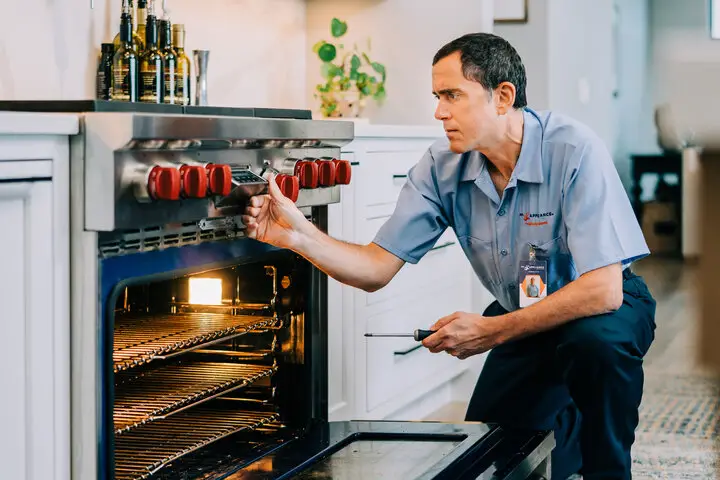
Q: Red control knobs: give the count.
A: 7